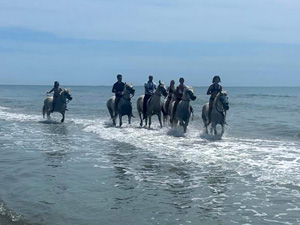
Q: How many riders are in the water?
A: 6